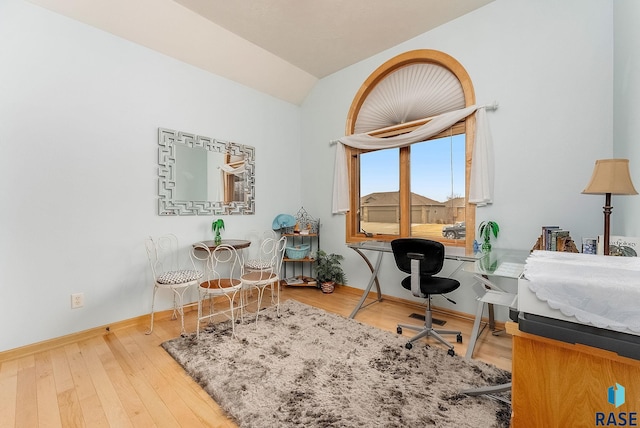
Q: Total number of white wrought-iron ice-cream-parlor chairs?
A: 4